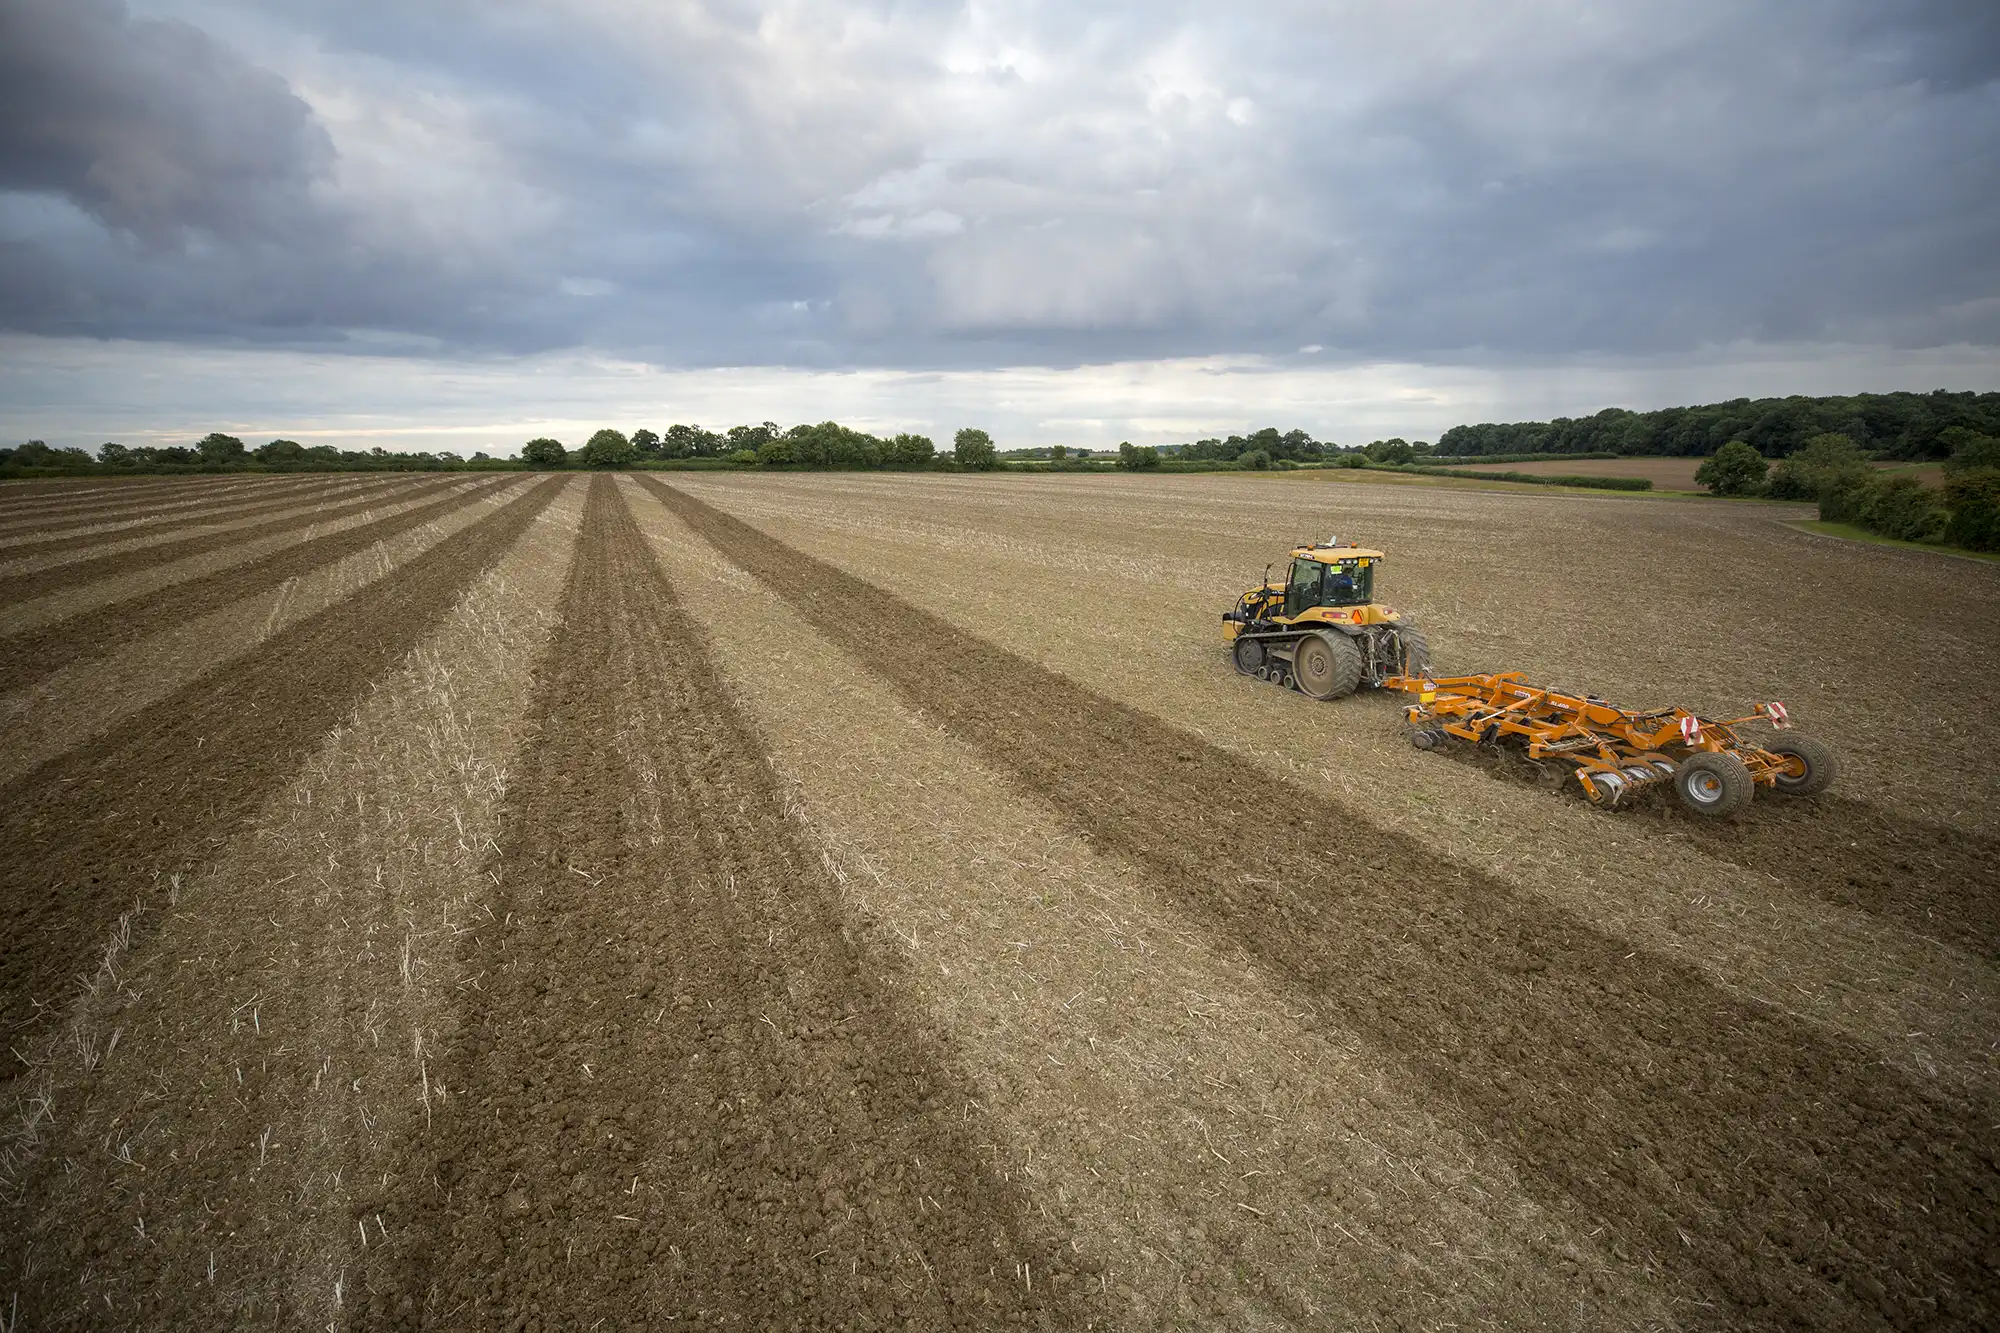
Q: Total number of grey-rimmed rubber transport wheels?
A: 2